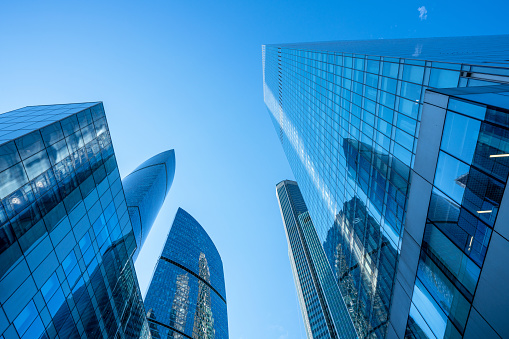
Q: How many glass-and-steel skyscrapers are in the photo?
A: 5